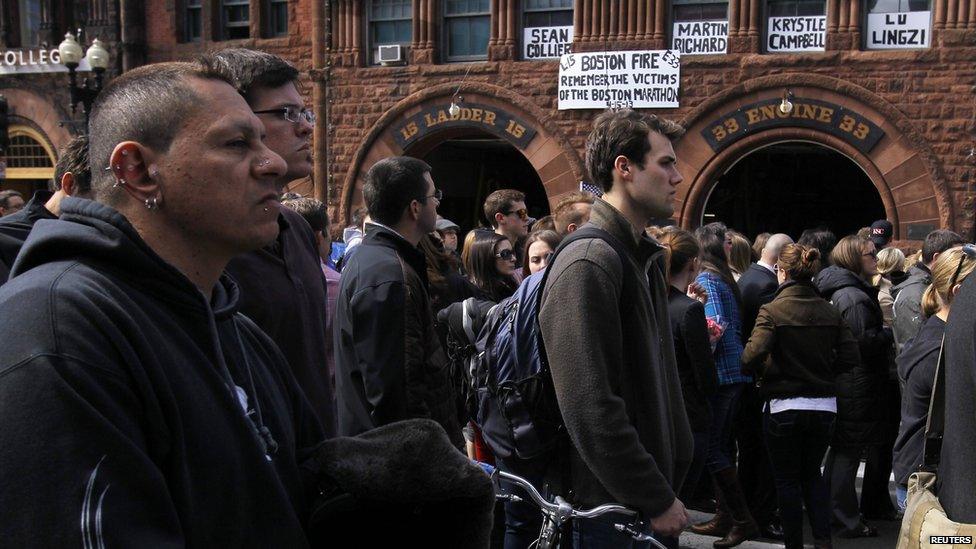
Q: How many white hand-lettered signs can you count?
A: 5